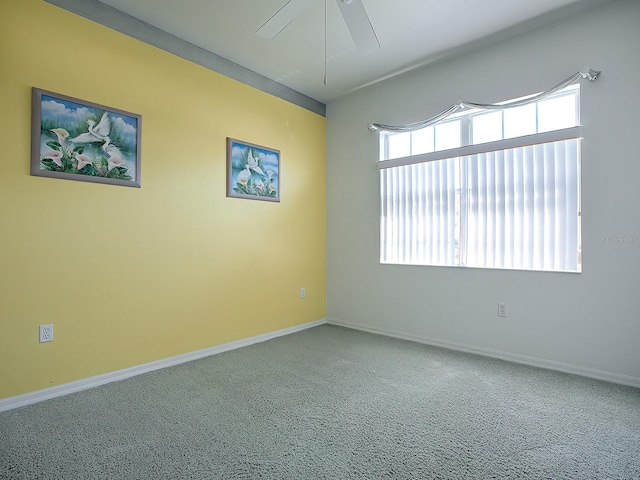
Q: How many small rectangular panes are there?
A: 6